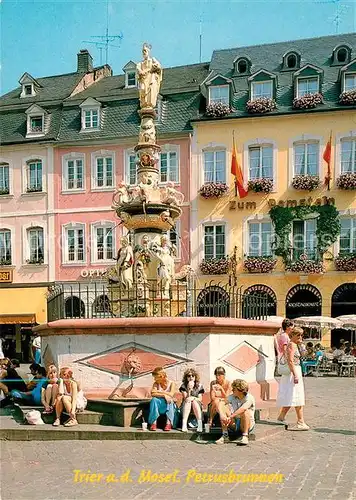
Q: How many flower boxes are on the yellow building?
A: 12